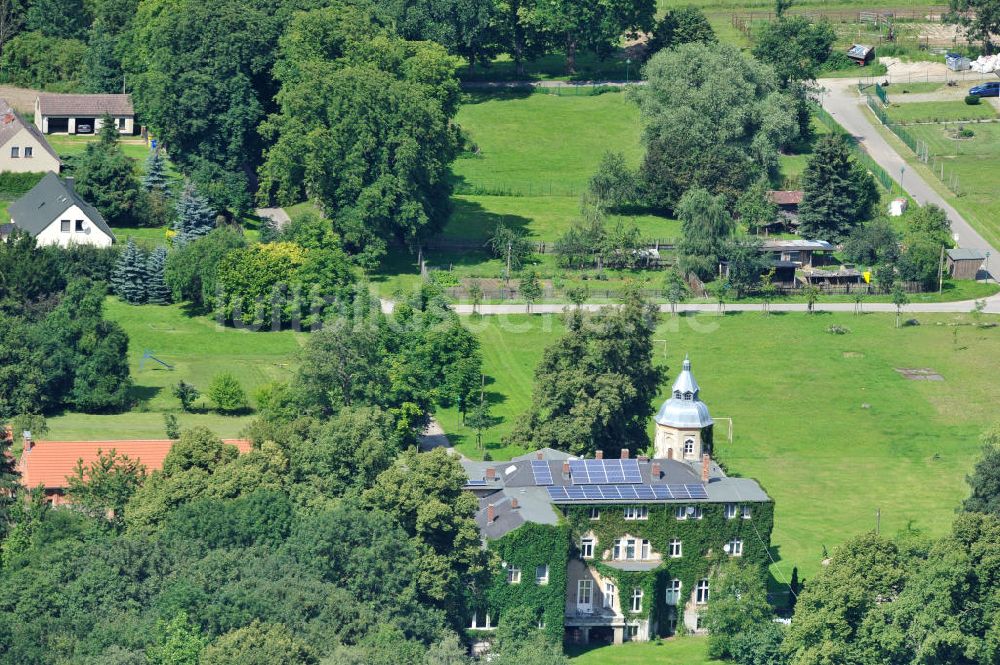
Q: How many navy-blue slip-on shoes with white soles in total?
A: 0